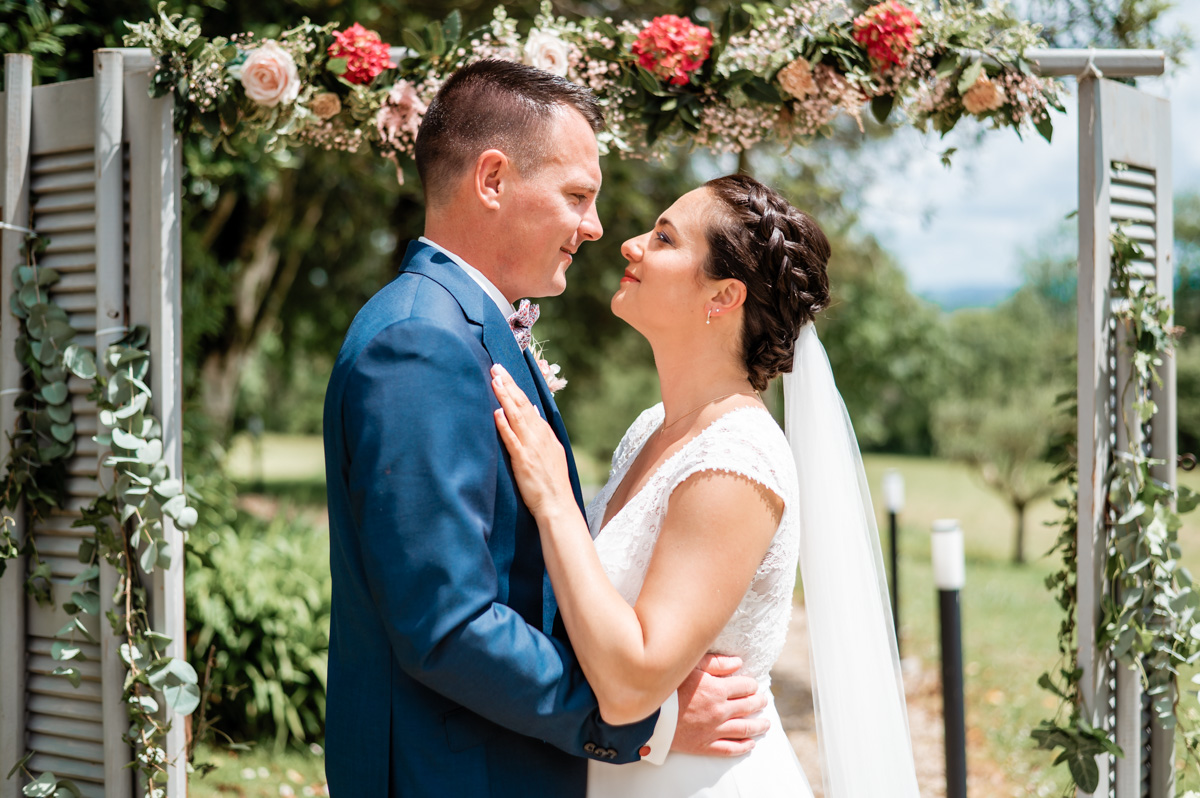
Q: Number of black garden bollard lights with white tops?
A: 2